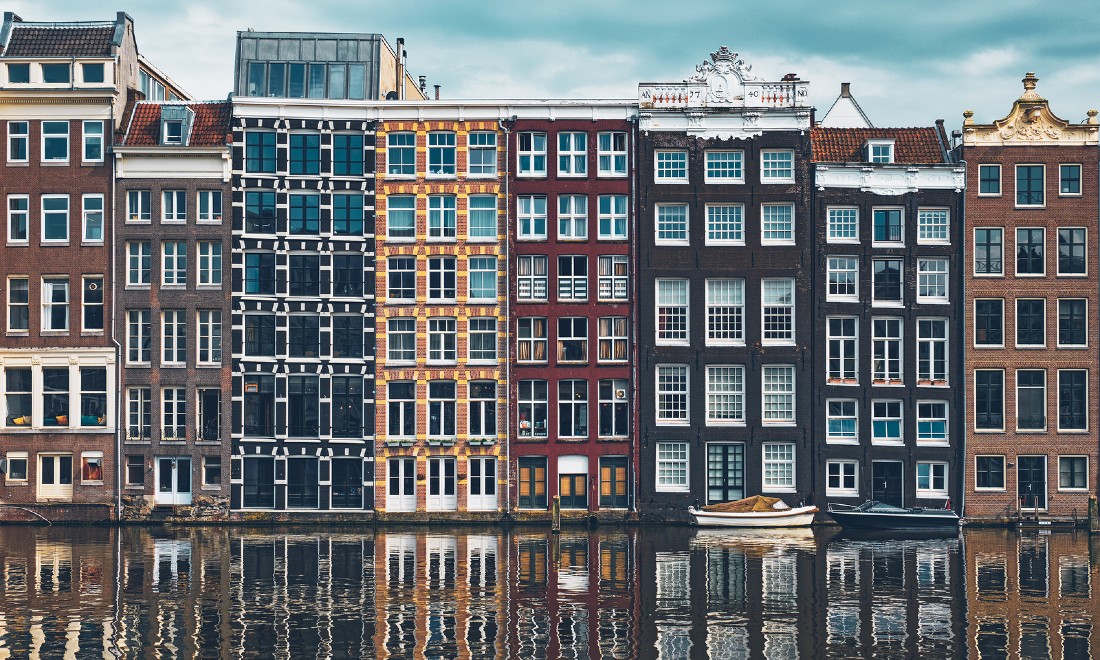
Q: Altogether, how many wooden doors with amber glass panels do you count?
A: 3